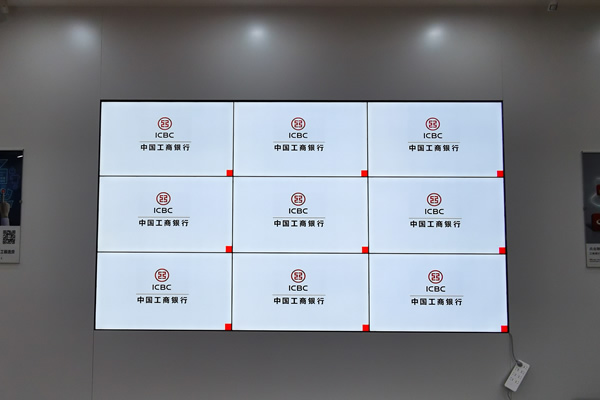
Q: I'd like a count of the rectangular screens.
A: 9